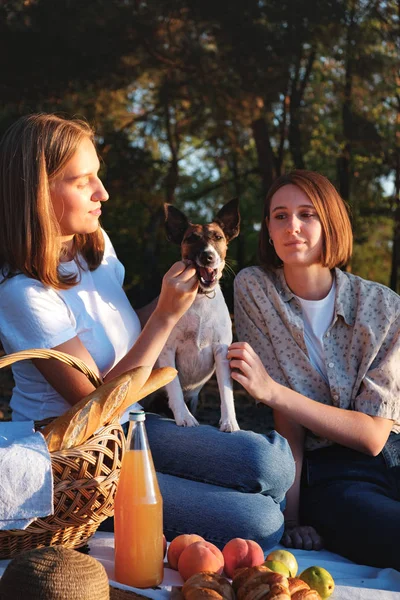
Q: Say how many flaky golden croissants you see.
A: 3